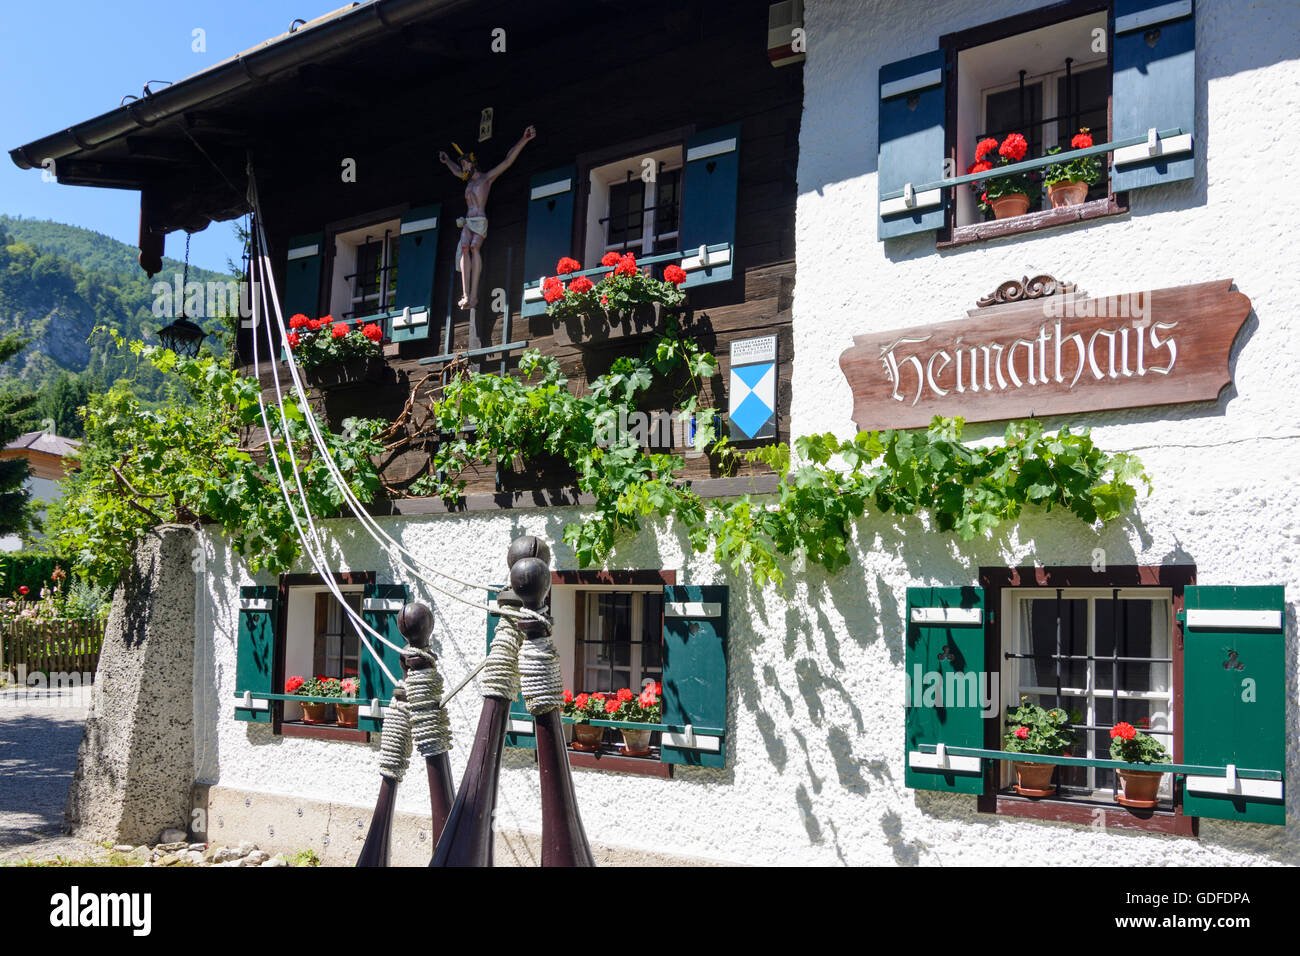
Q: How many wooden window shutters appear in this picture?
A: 12